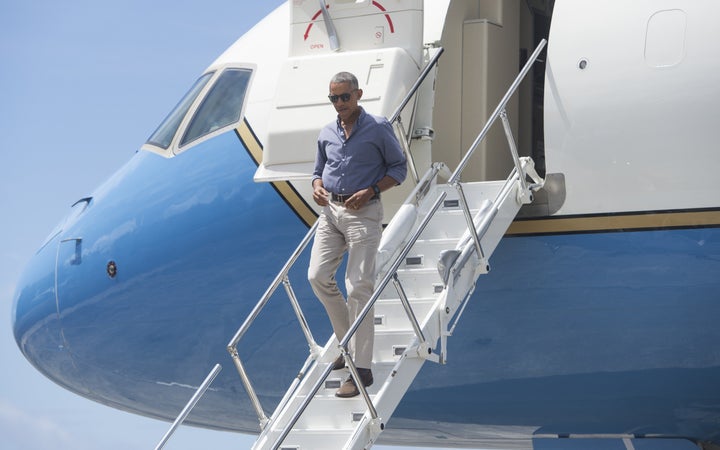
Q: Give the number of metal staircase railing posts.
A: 7